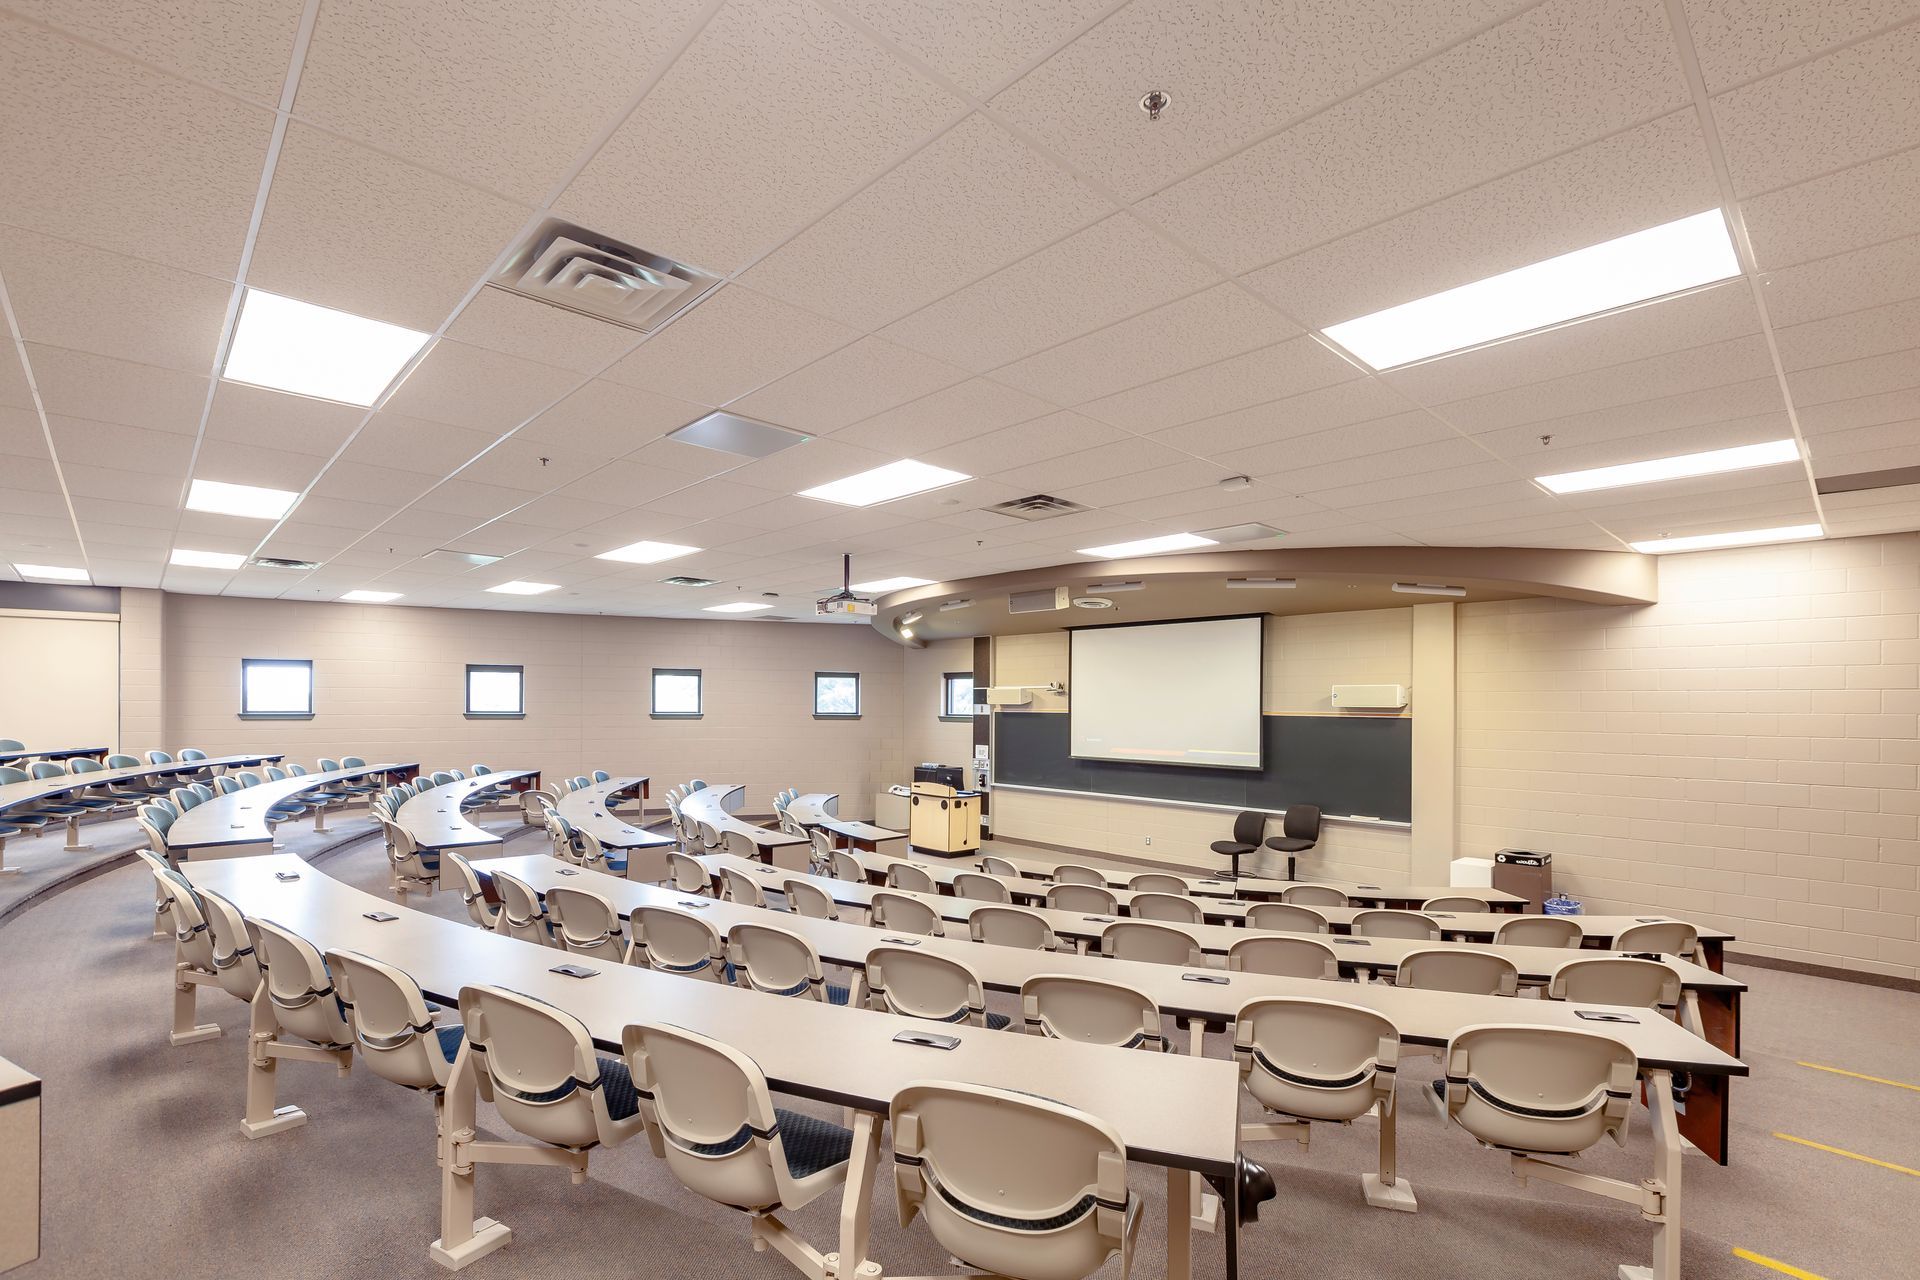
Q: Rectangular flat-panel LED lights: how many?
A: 14